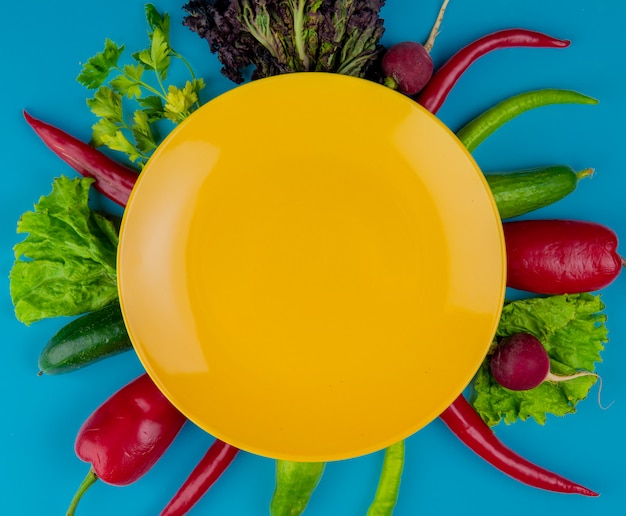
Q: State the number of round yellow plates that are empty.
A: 1